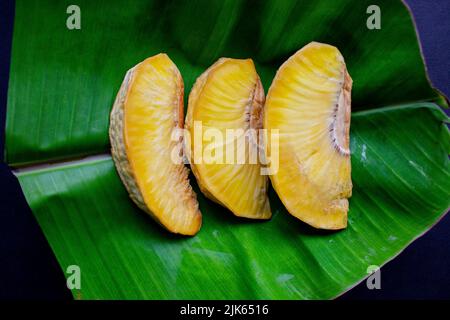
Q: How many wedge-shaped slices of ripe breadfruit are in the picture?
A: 3